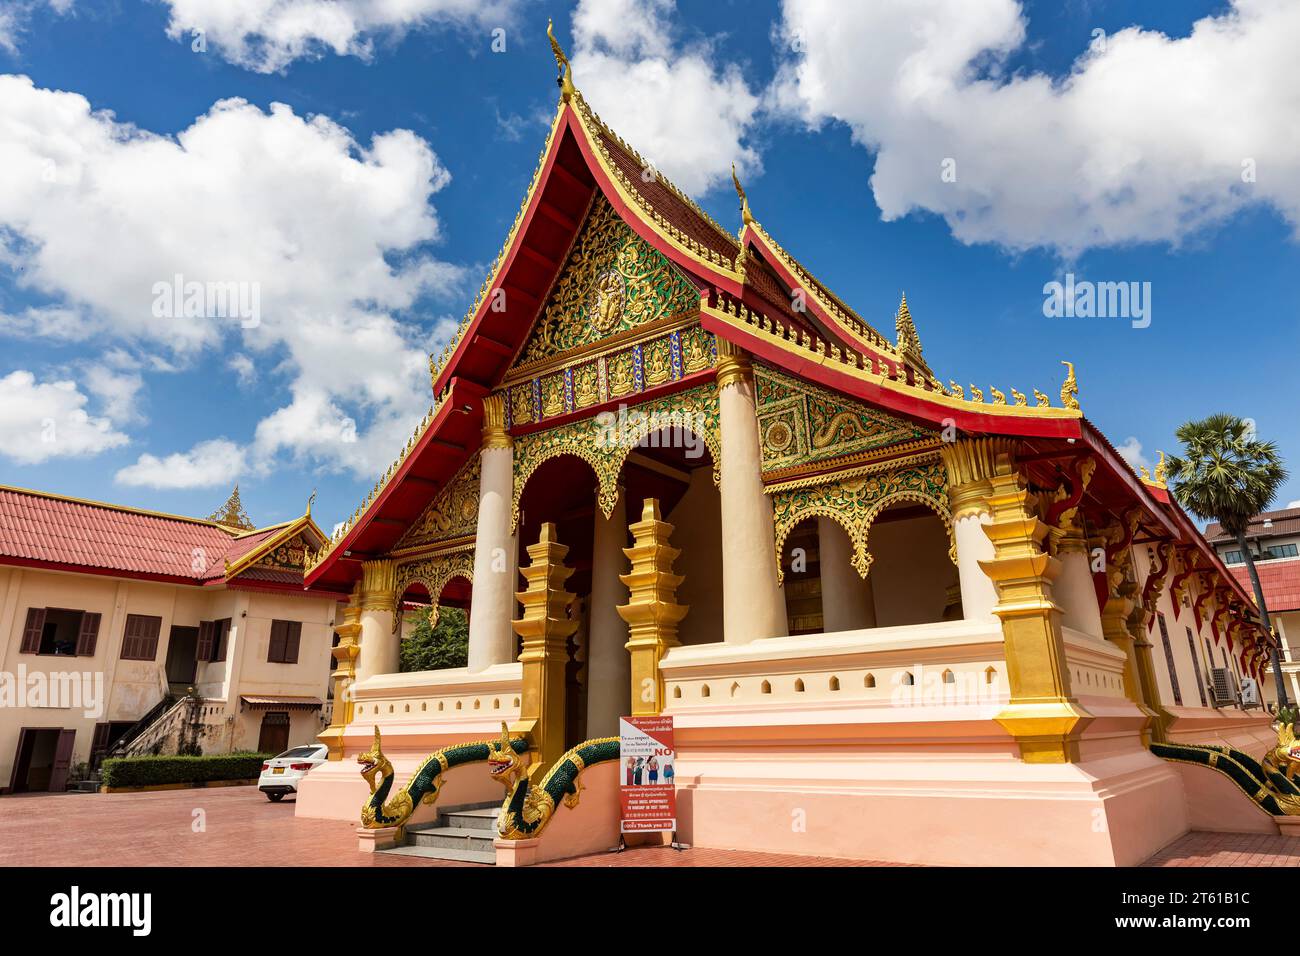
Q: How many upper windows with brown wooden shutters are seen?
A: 4